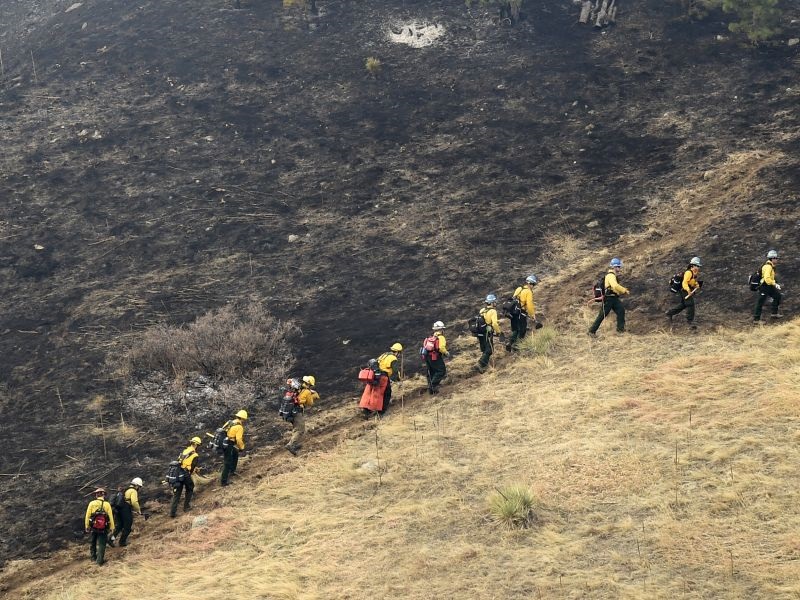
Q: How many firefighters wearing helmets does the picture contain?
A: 12